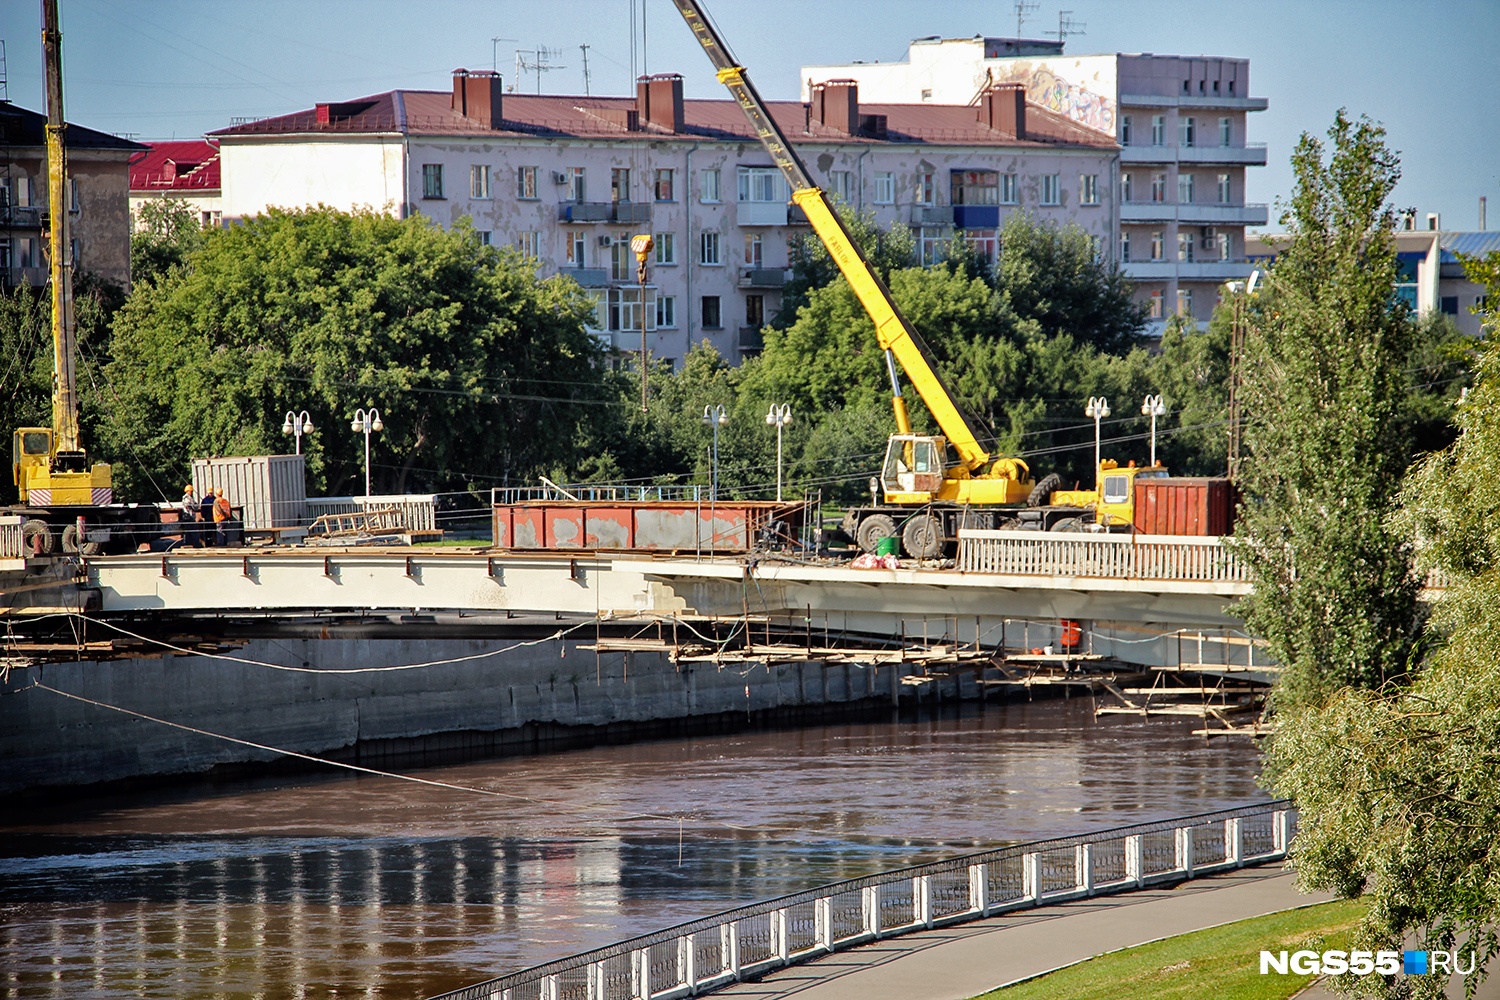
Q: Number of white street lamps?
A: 6